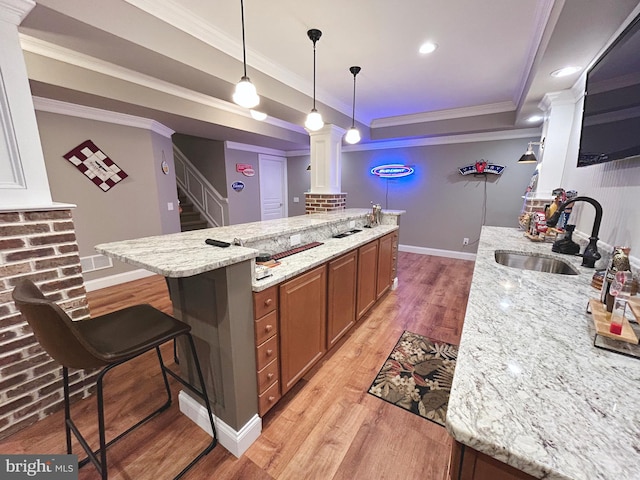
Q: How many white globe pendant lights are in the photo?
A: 3